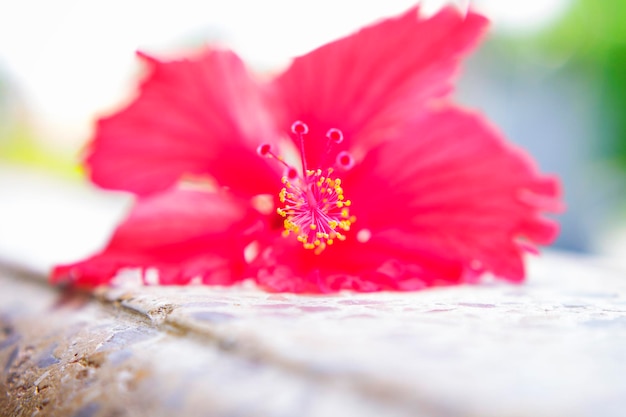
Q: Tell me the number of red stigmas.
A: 5